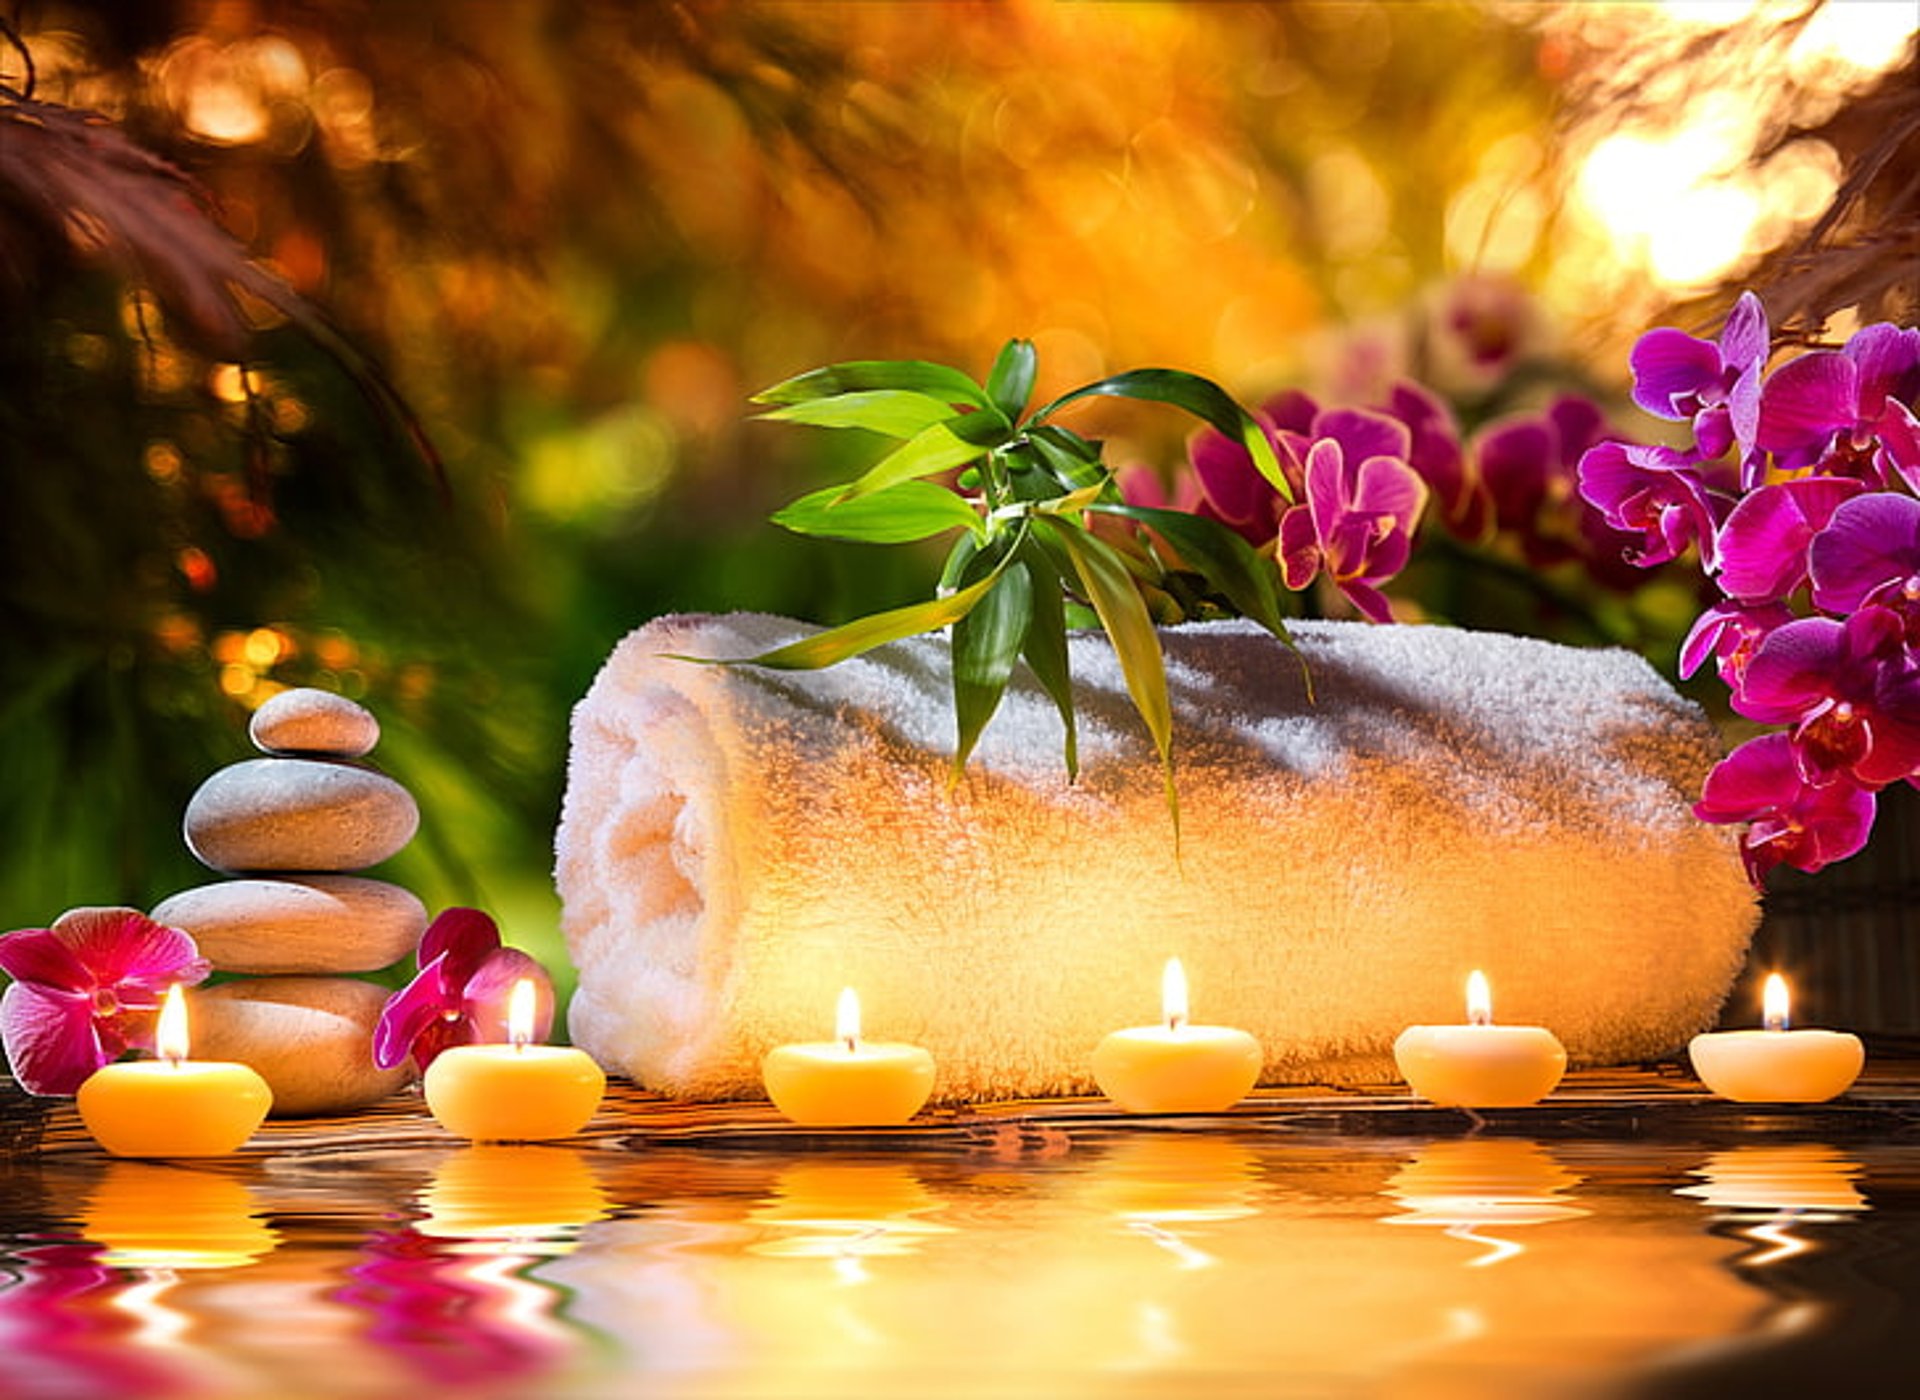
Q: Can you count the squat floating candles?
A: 6